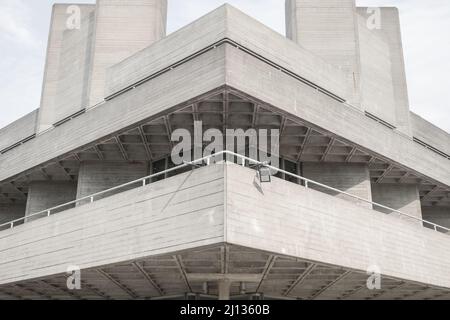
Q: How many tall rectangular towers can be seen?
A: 4